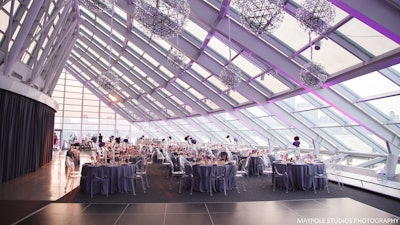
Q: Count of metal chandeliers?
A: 8